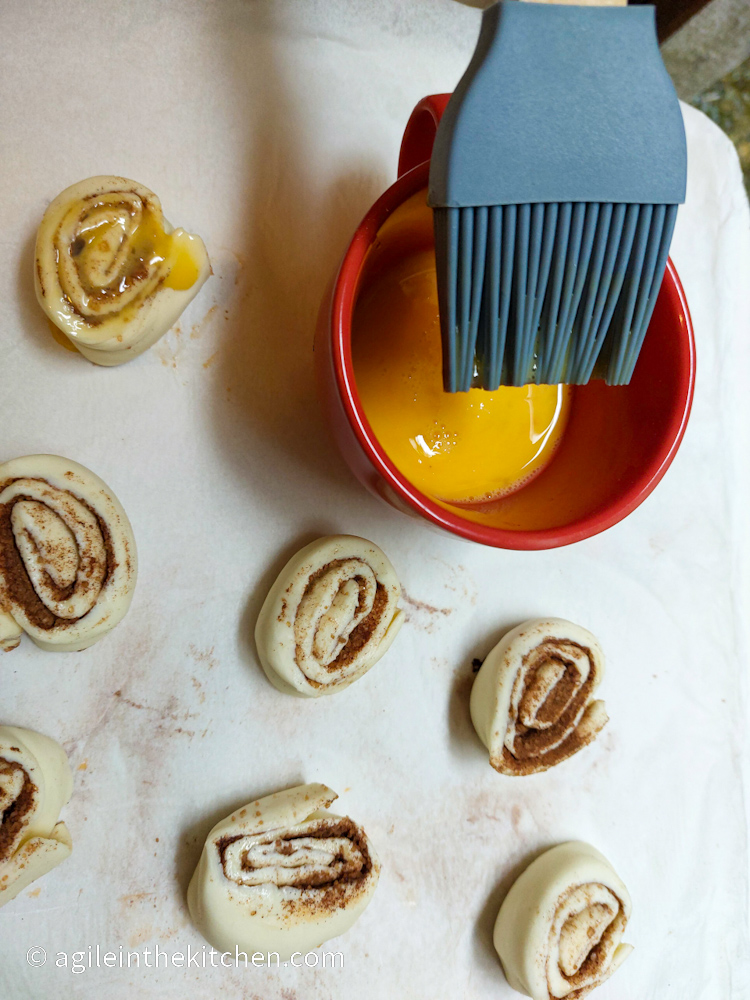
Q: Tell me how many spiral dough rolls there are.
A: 7